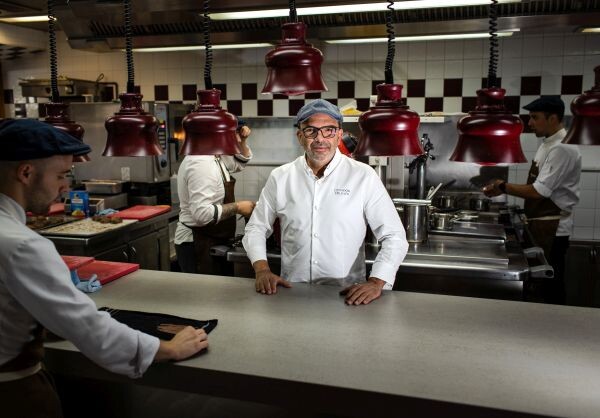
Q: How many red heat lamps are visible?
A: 7